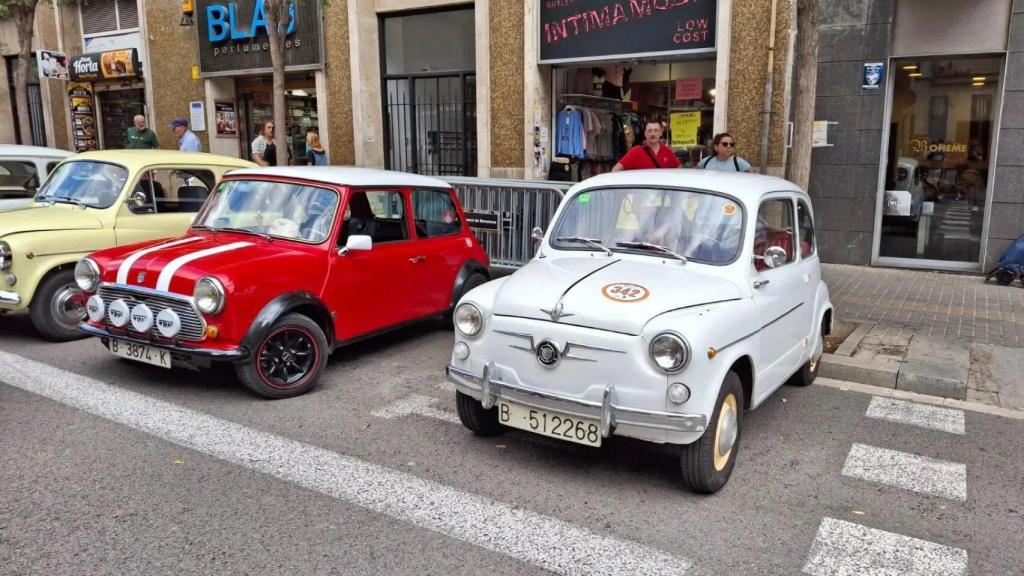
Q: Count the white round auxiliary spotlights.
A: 4